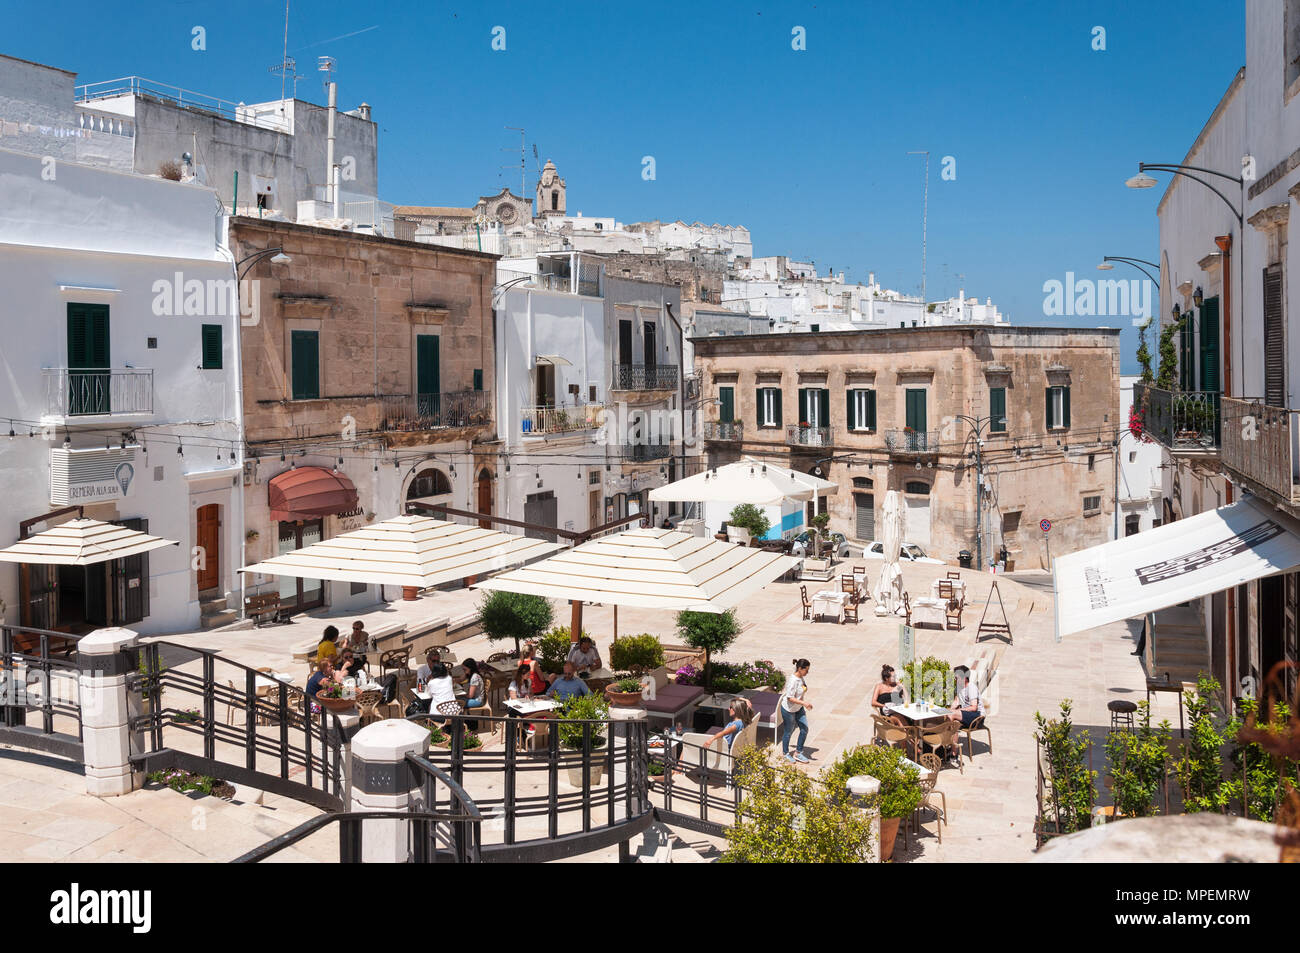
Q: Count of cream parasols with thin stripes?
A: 3